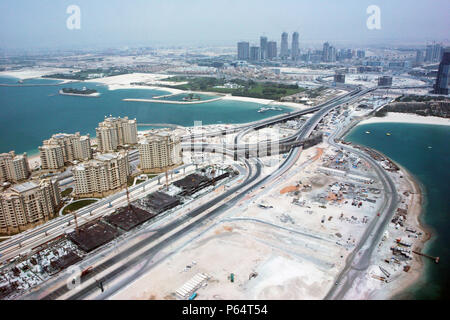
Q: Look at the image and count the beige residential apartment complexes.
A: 6